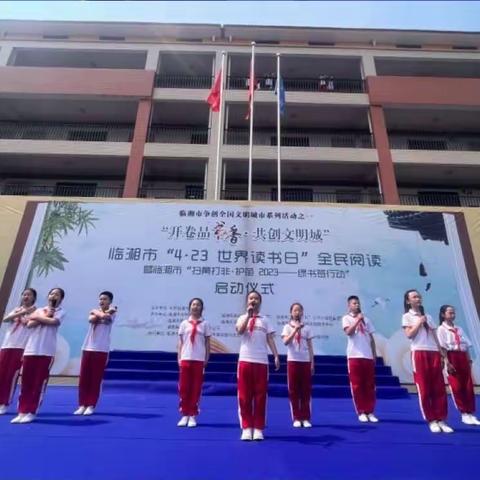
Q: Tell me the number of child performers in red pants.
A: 9